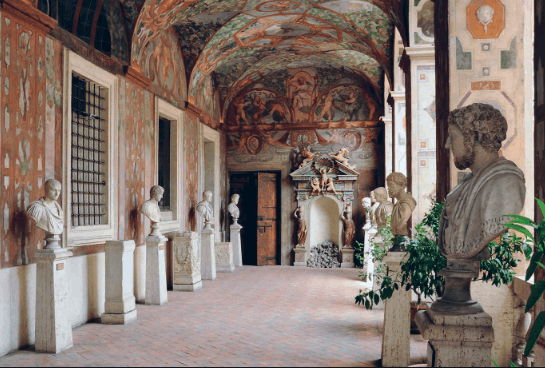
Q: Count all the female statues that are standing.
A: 2